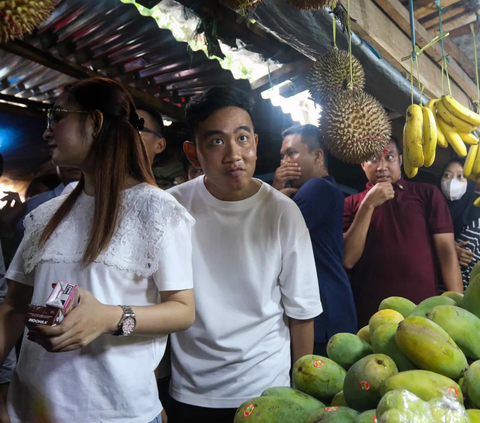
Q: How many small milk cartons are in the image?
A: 2